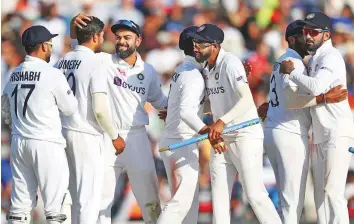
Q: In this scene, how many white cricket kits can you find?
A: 7